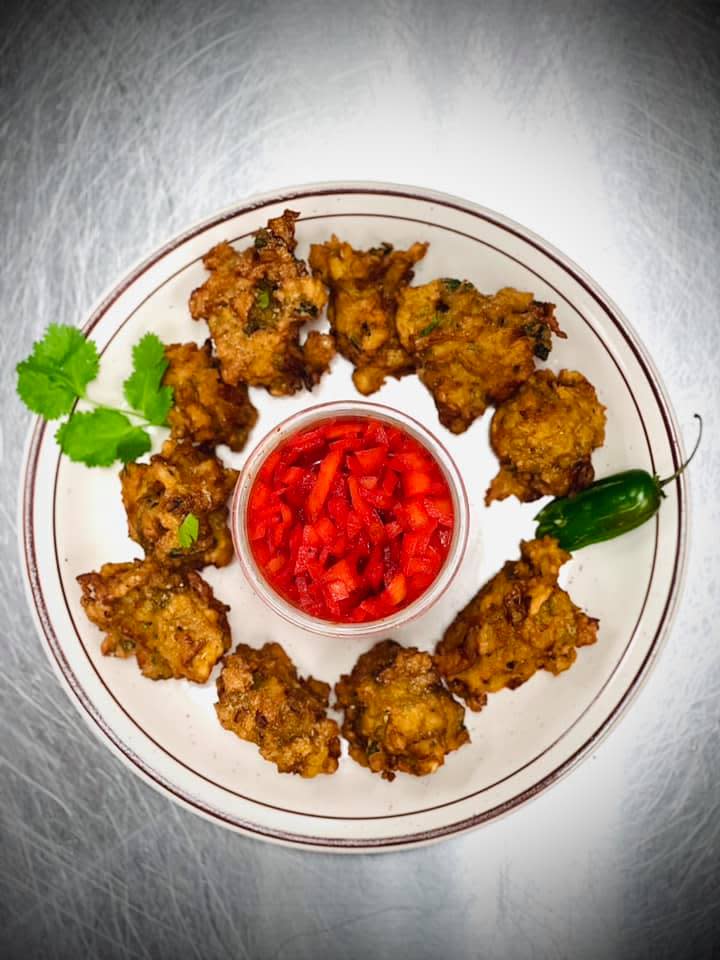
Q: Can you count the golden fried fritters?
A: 10